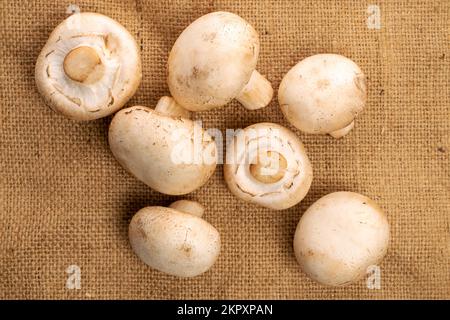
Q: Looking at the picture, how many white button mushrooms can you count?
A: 7